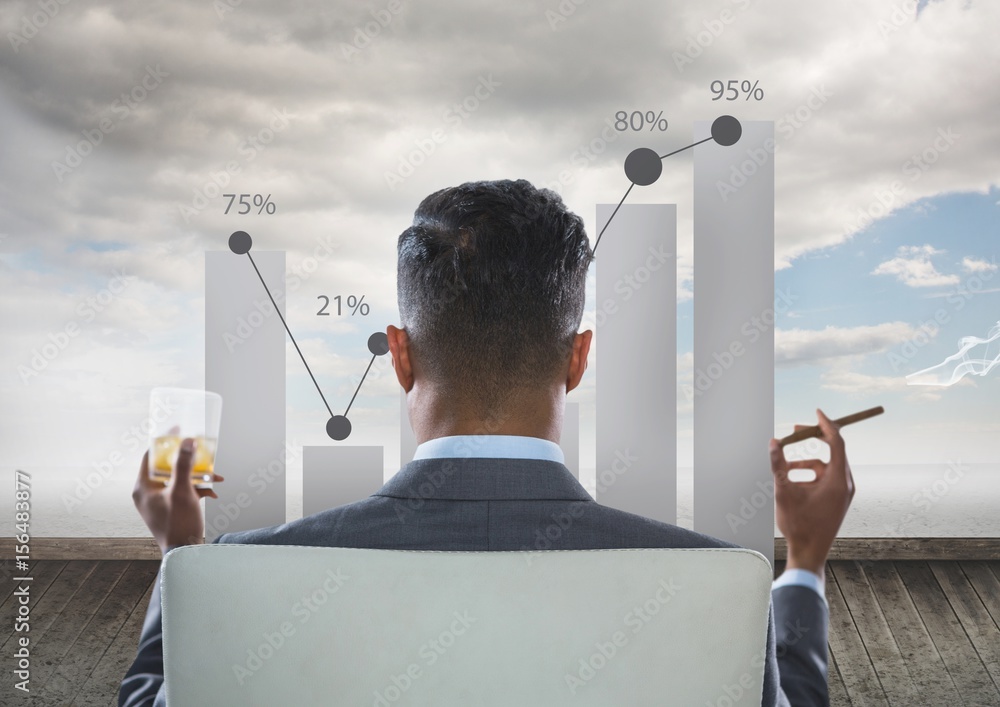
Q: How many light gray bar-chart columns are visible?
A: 6